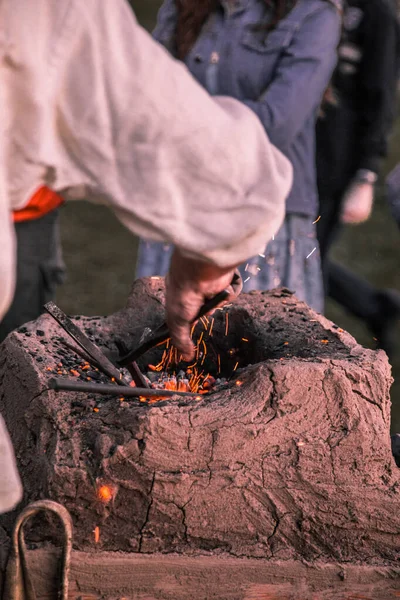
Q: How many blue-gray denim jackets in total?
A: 1